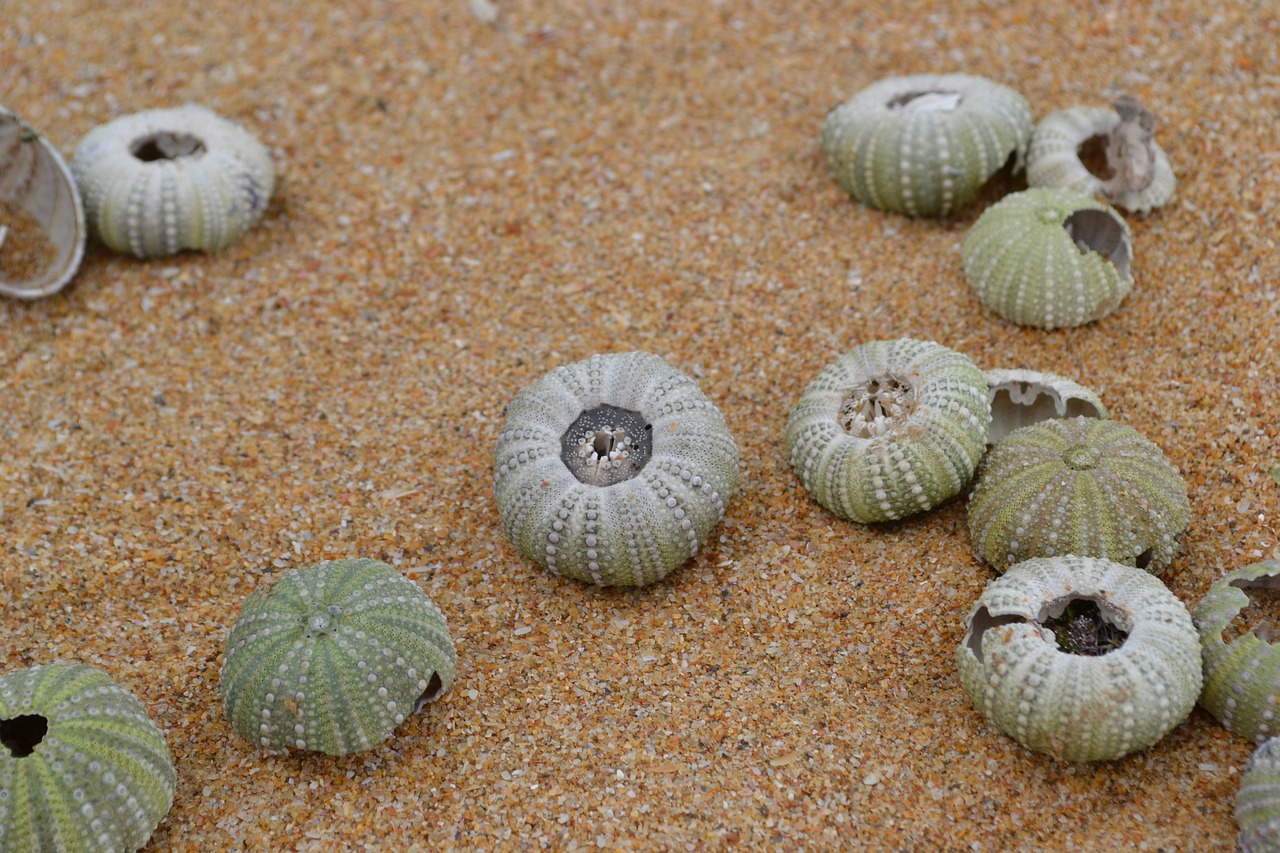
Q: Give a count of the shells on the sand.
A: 14